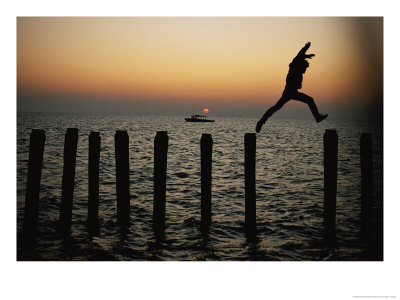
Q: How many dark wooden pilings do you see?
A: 9